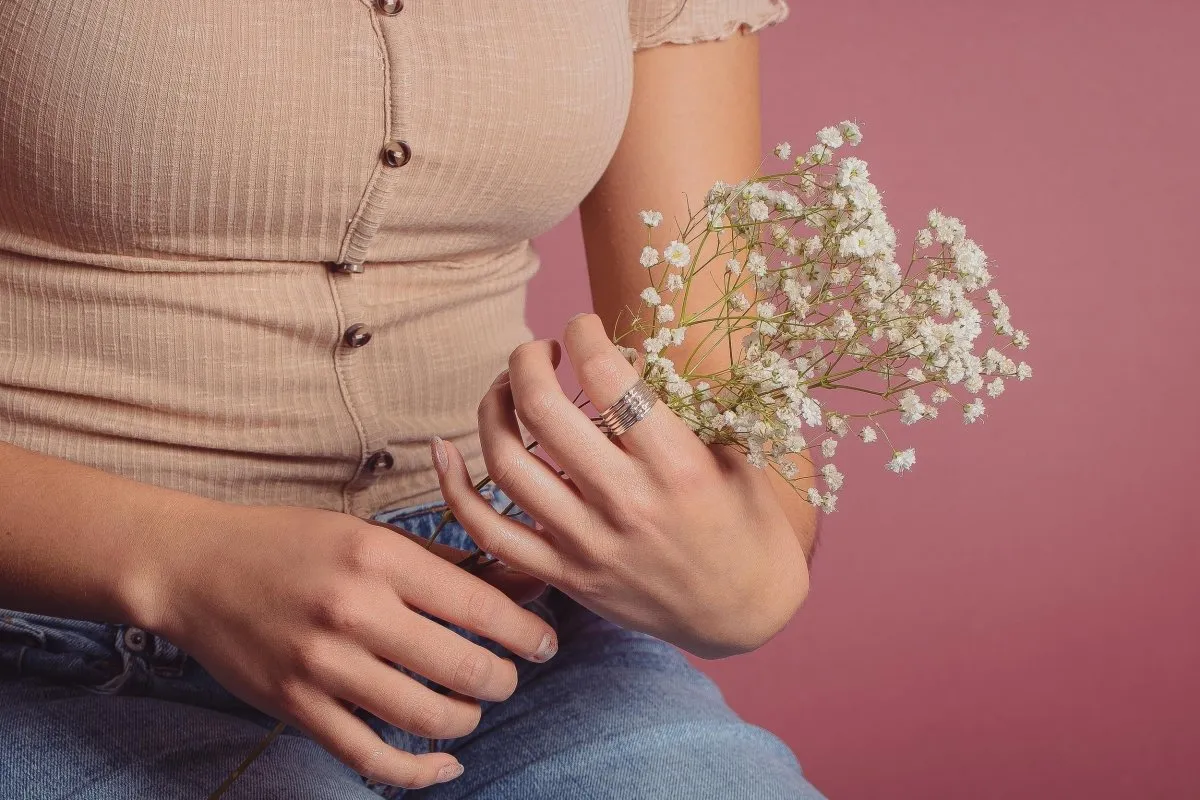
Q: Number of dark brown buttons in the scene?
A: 5